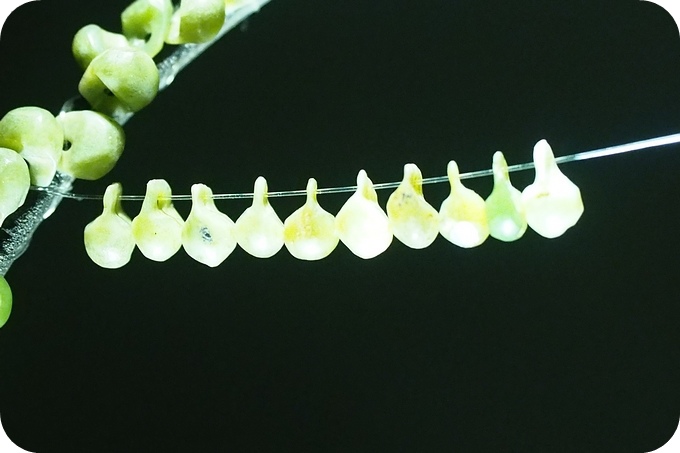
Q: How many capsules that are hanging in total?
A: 10